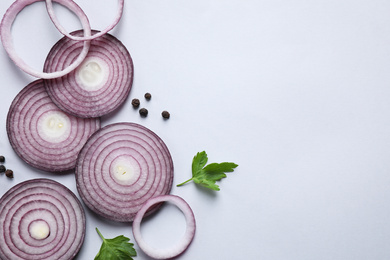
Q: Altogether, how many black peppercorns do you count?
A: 7